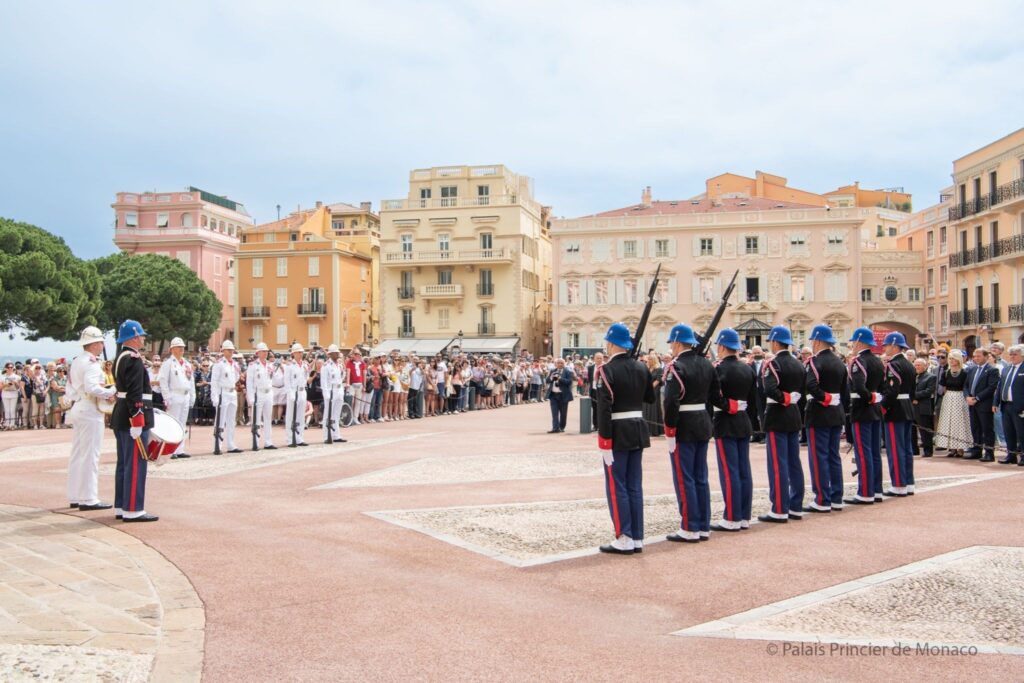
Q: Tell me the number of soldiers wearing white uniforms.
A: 6